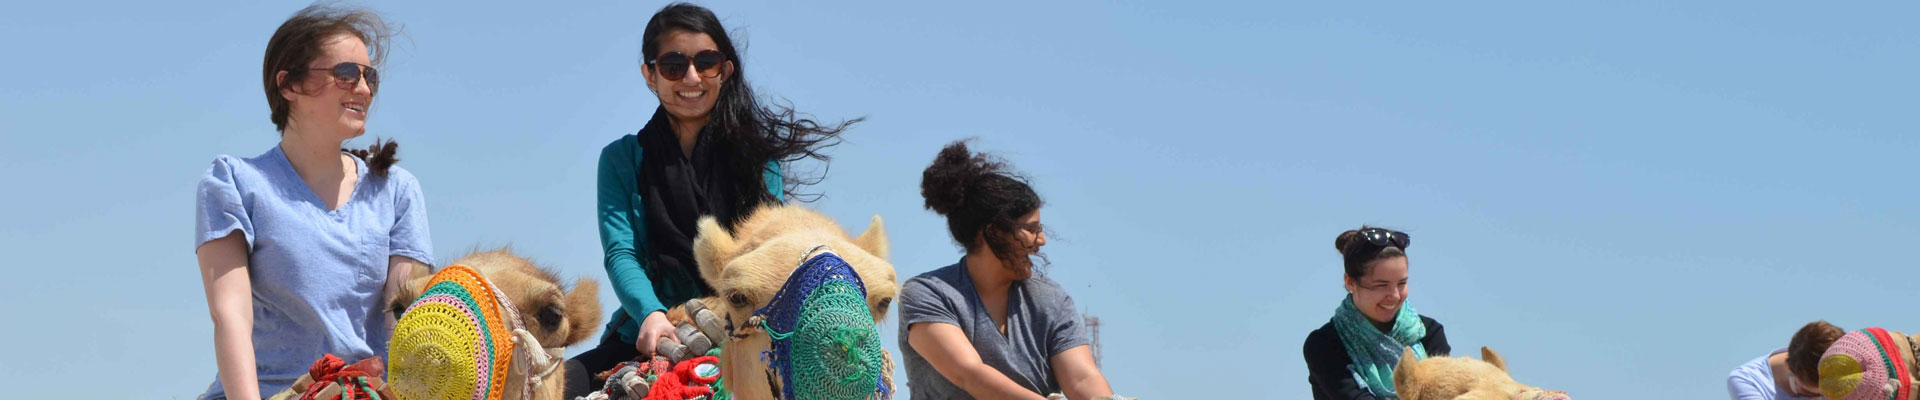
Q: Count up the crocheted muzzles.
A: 3